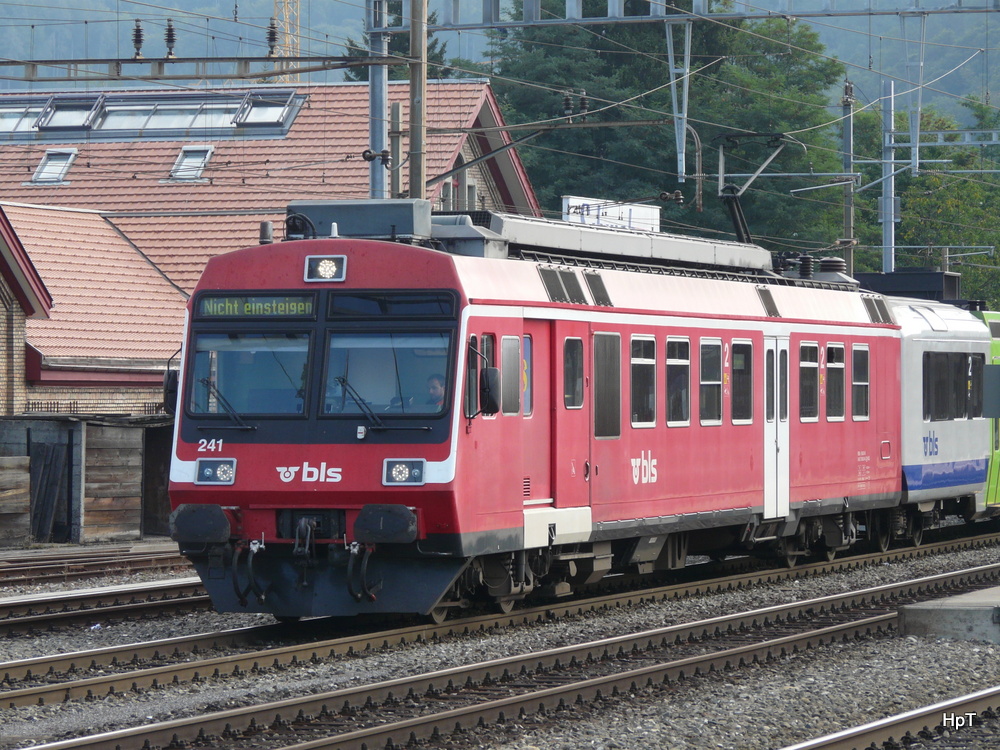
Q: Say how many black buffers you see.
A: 2